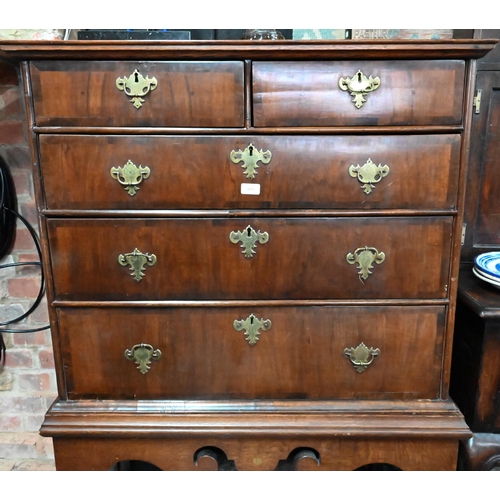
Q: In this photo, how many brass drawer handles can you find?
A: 8